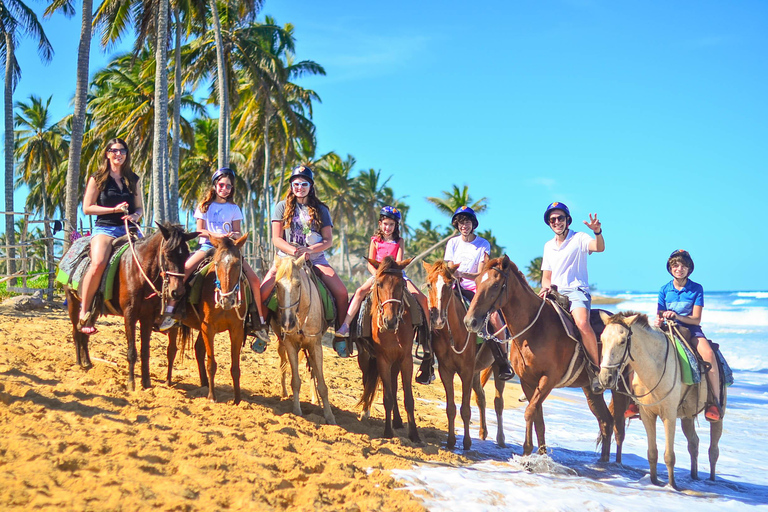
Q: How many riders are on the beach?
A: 7